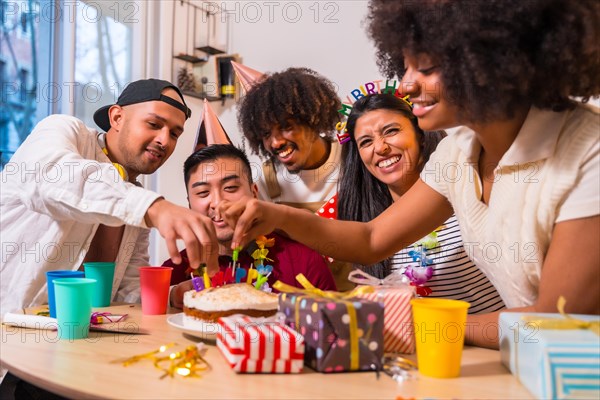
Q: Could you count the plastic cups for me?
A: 5